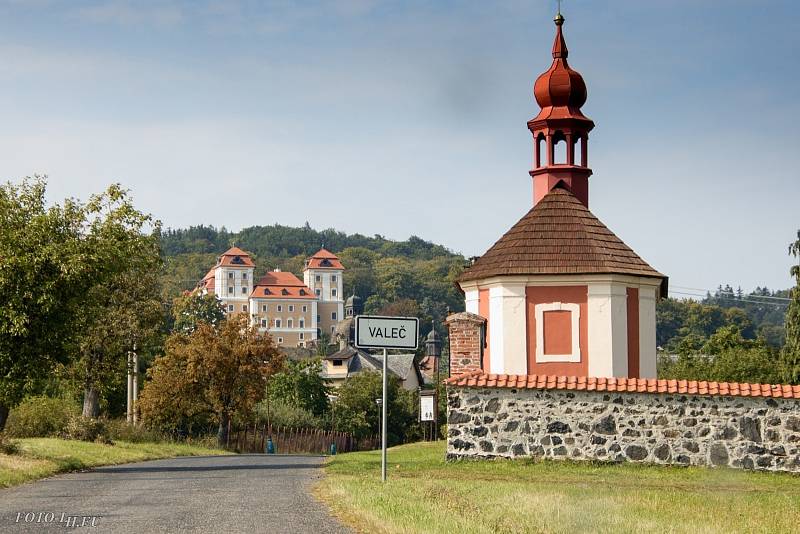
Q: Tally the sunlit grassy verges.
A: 2